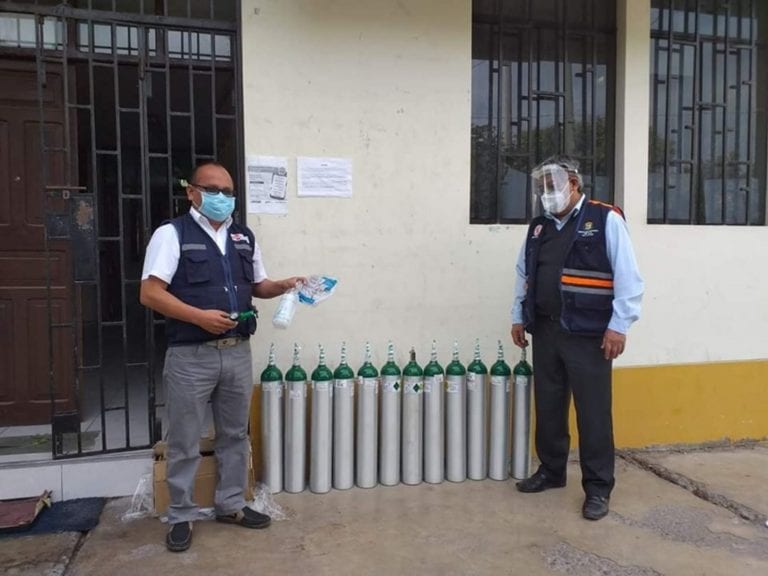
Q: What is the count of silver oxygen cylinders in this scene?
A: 12